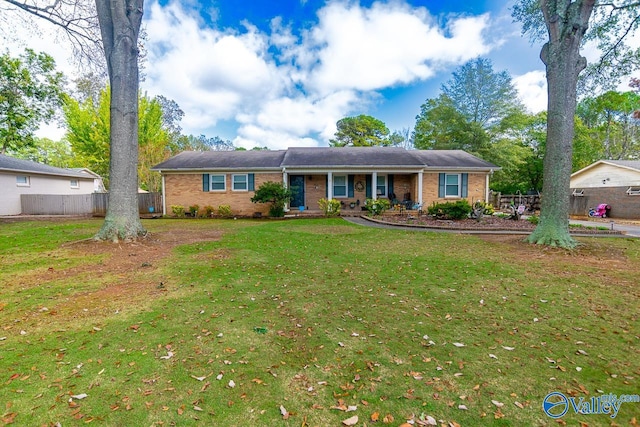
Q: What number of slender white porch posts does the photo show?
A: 4